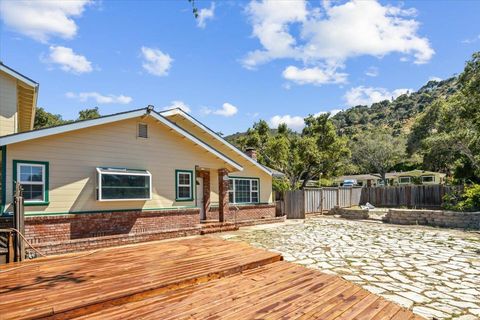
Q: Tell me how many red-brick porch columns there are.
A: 2